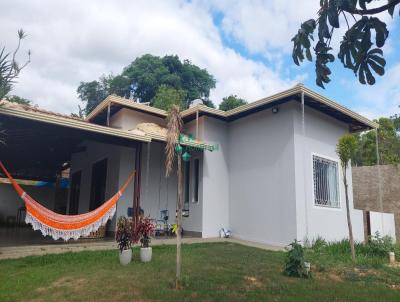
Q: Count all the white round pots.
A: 2